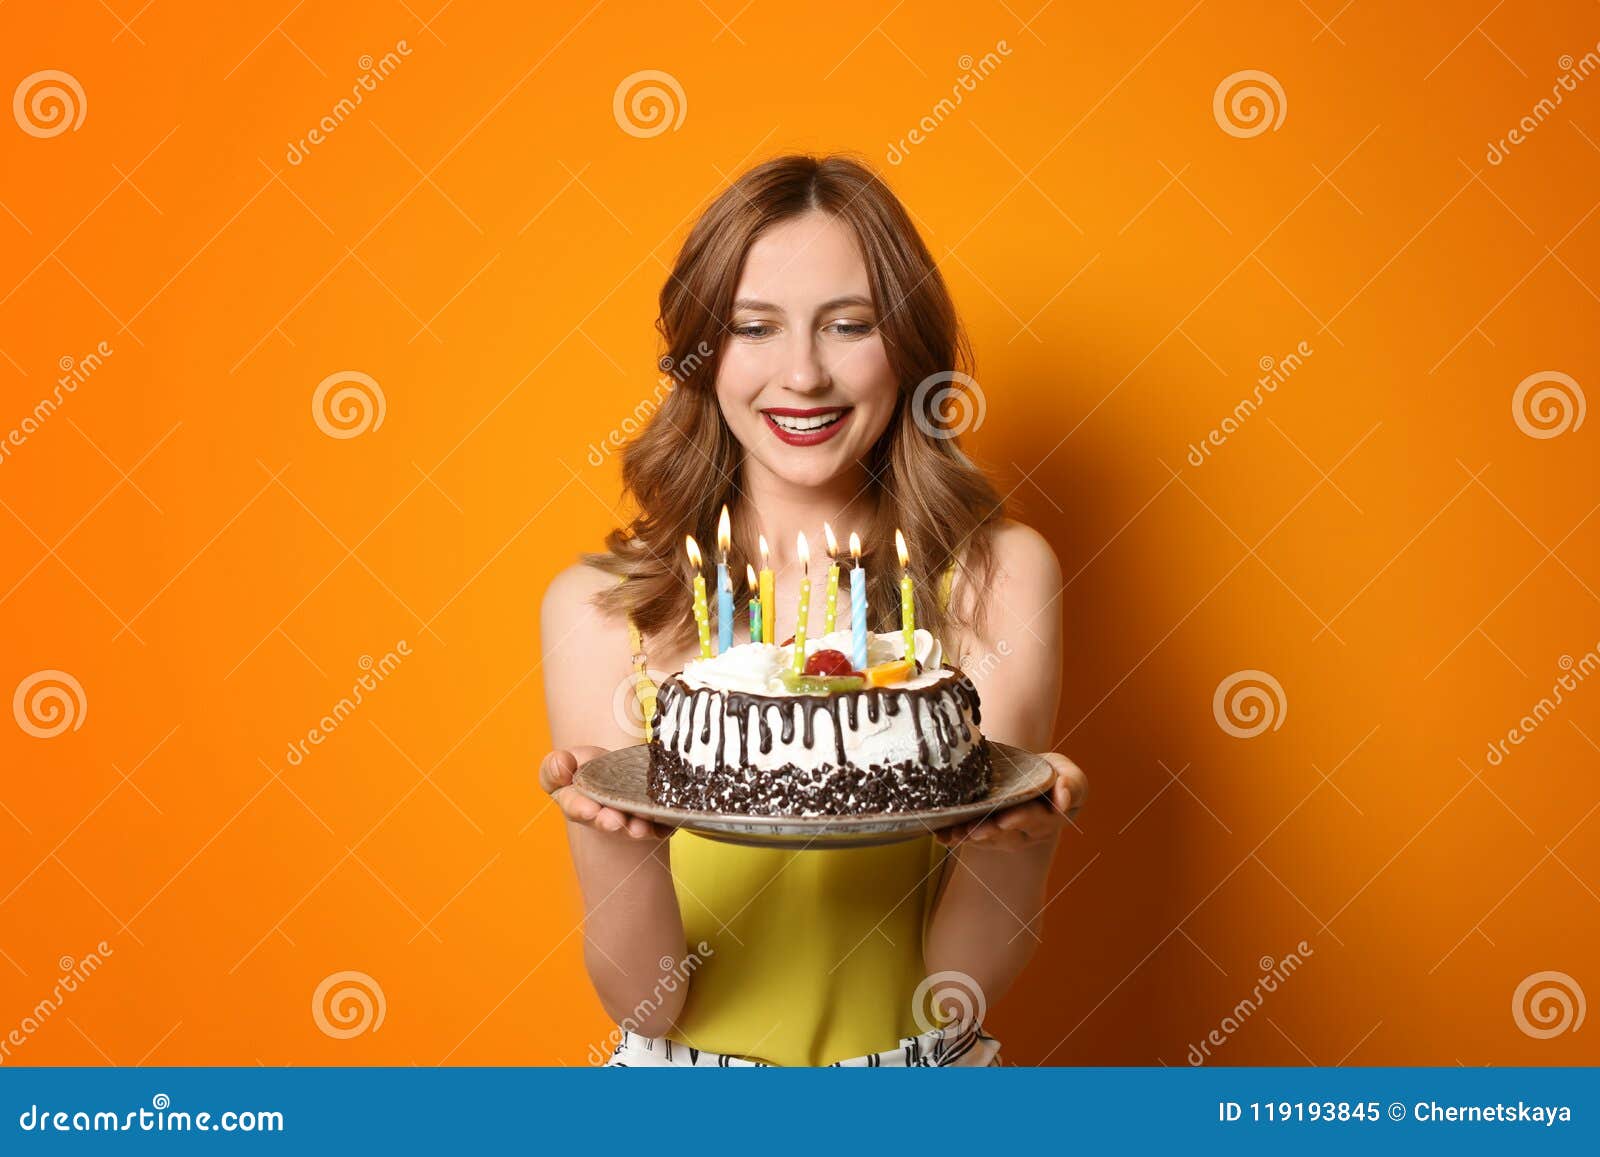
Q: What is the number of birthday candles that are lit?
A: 8